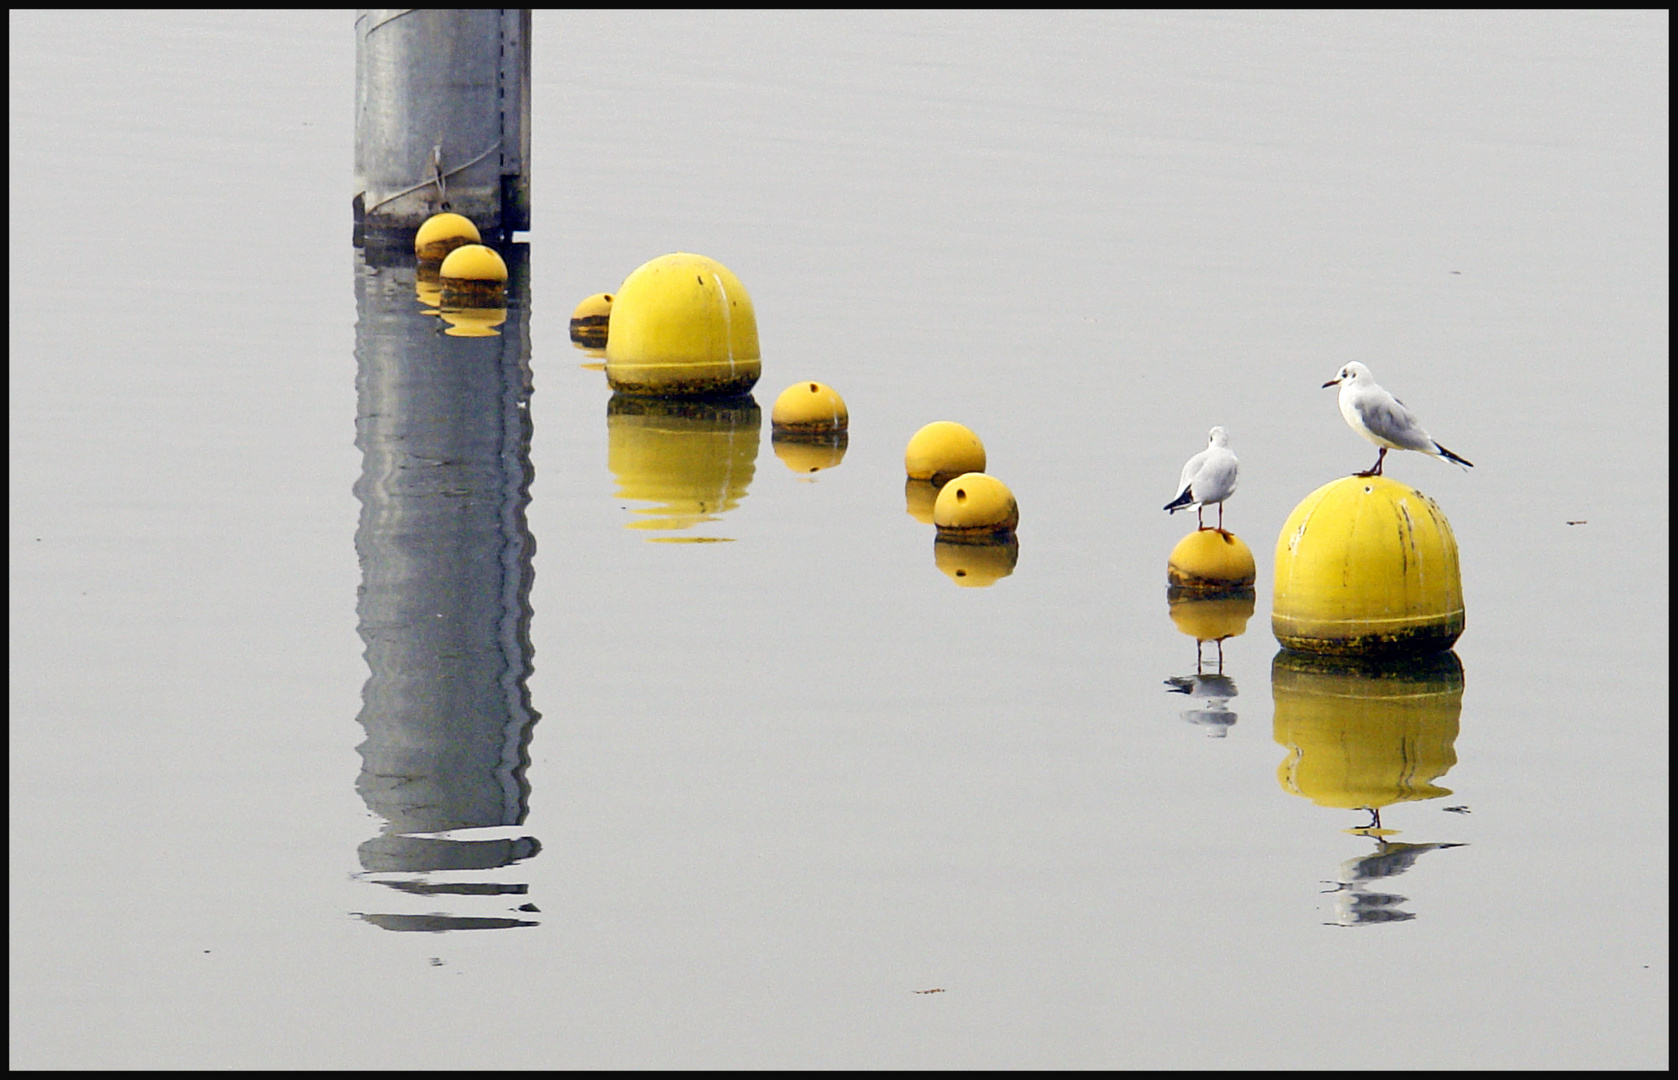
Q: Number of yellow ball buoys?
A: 9